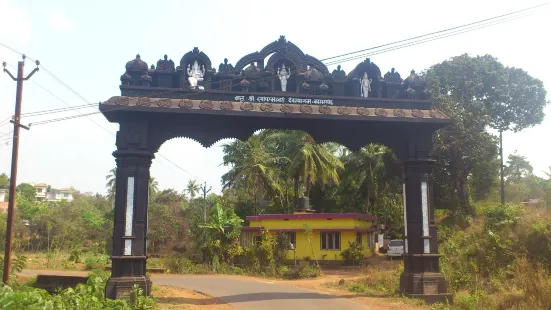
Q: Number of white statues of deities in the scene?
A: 3